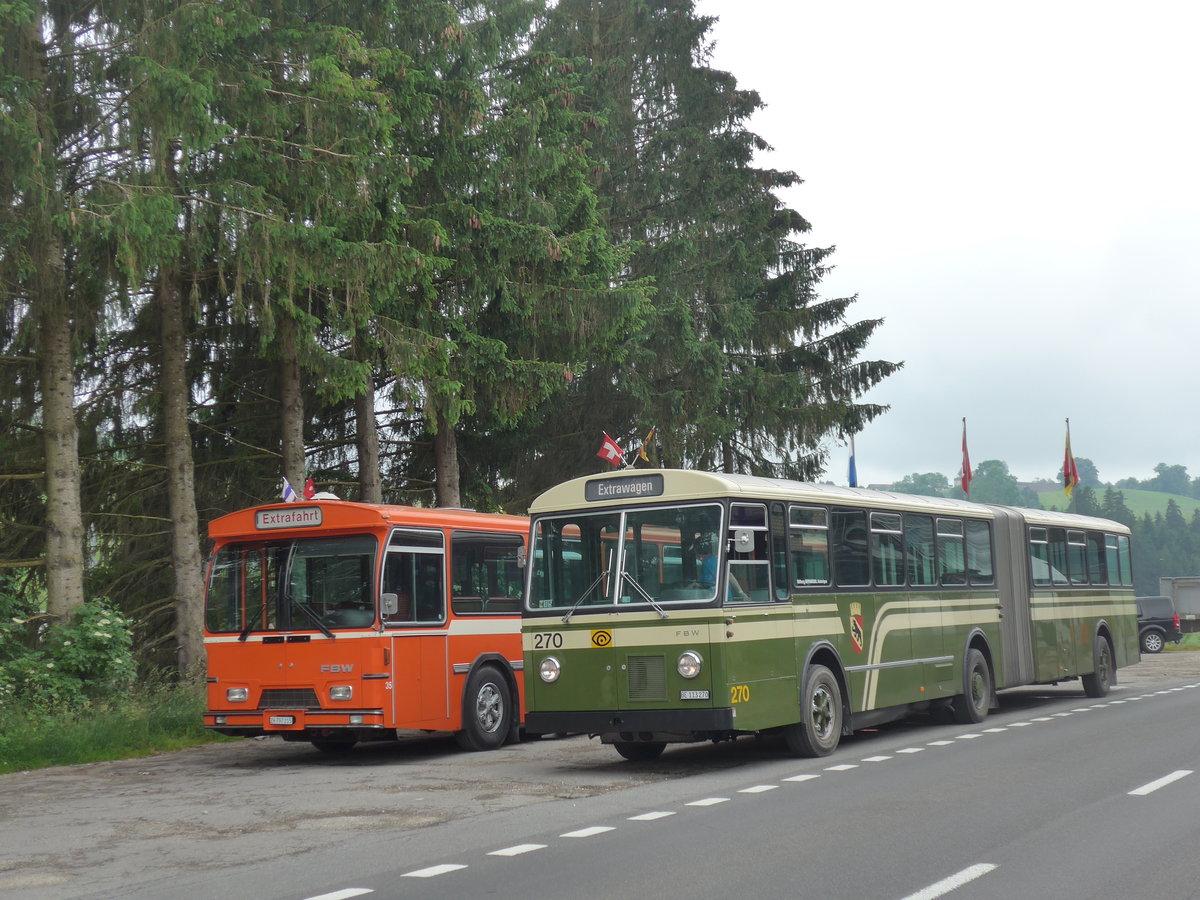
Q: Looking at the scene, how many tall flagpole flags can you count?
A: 3